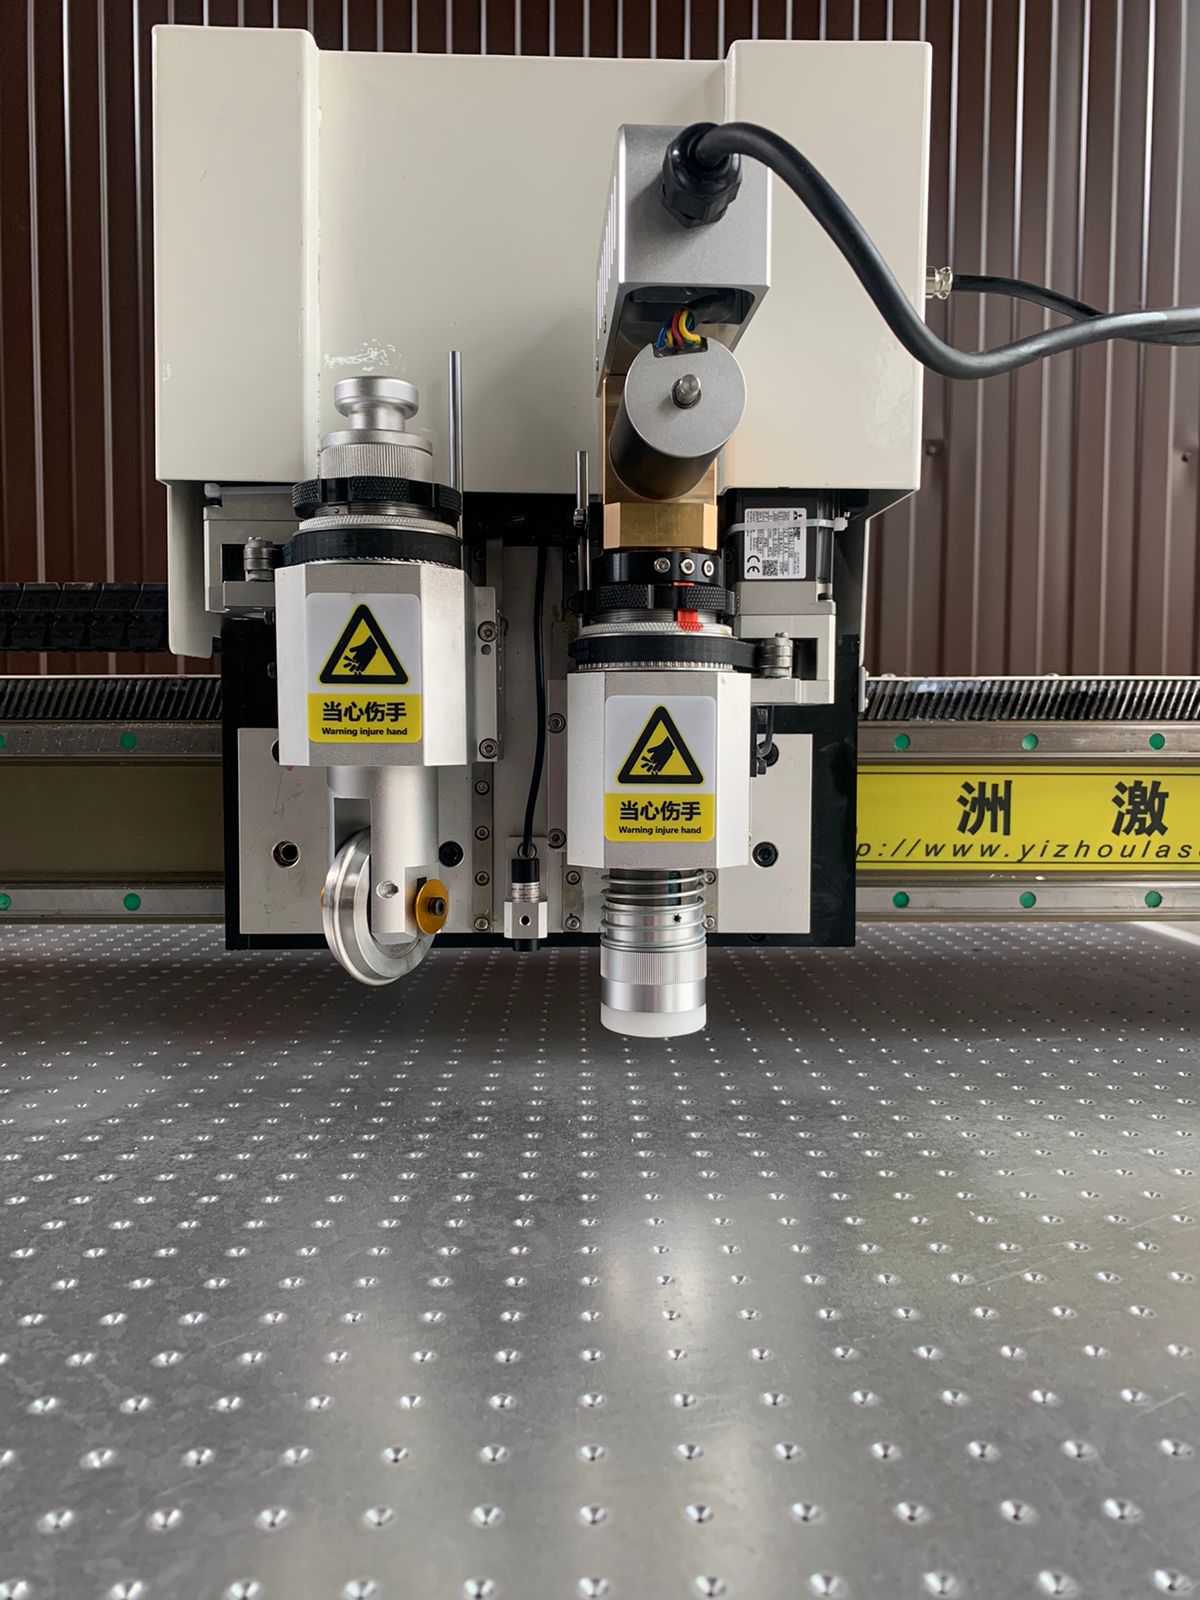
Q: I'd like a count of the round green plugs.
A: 10